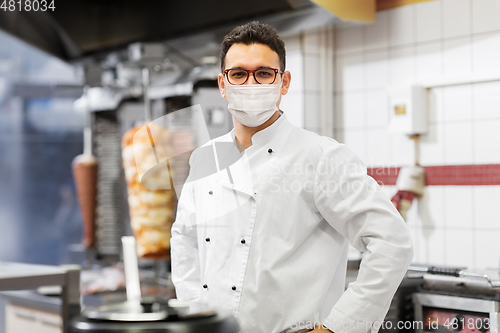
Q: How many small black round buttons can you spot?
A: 6